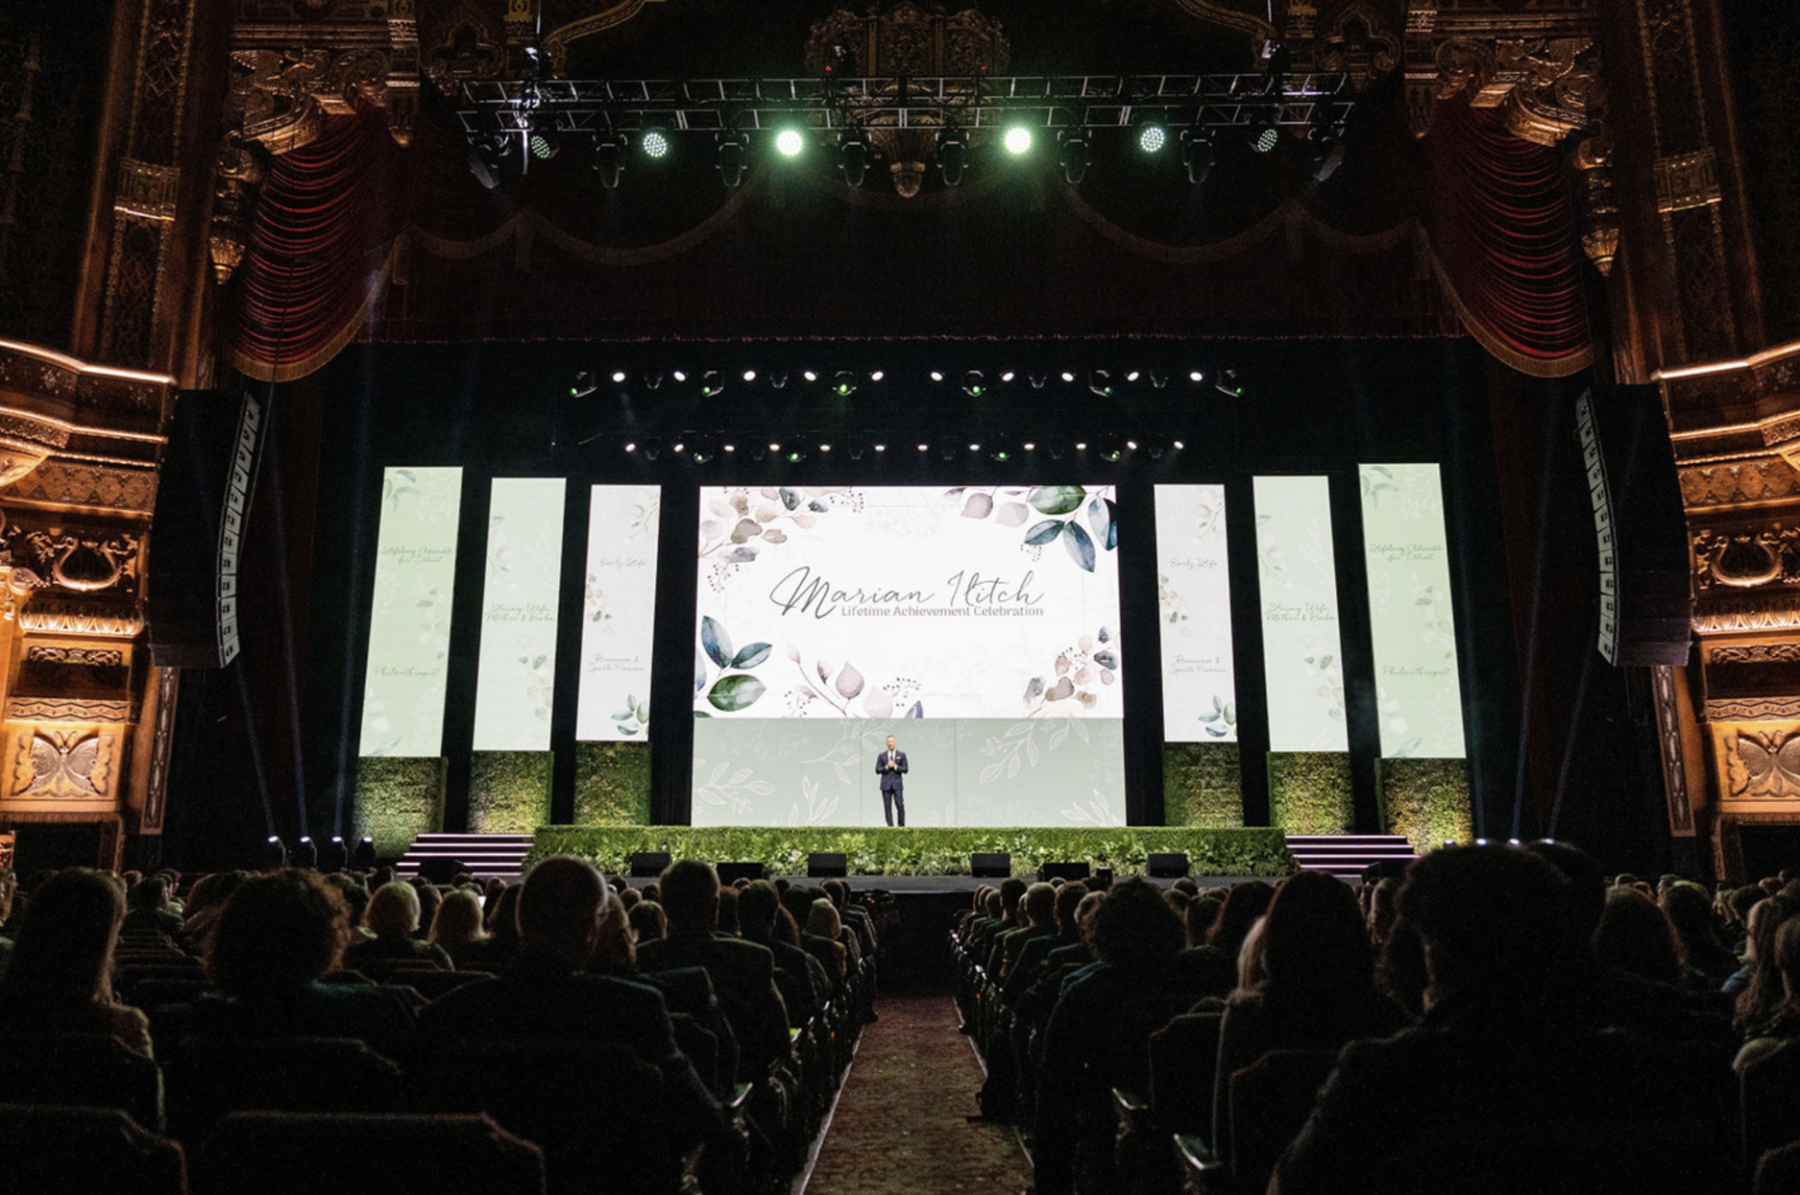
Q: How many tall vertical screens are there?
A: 6